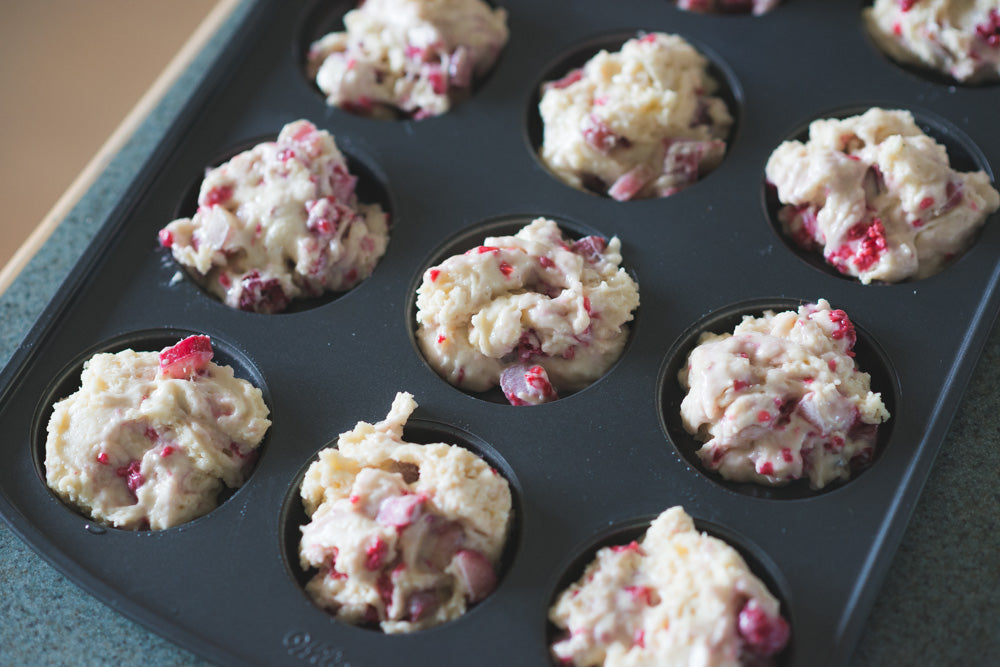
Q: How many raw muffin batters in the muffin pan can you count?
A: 11